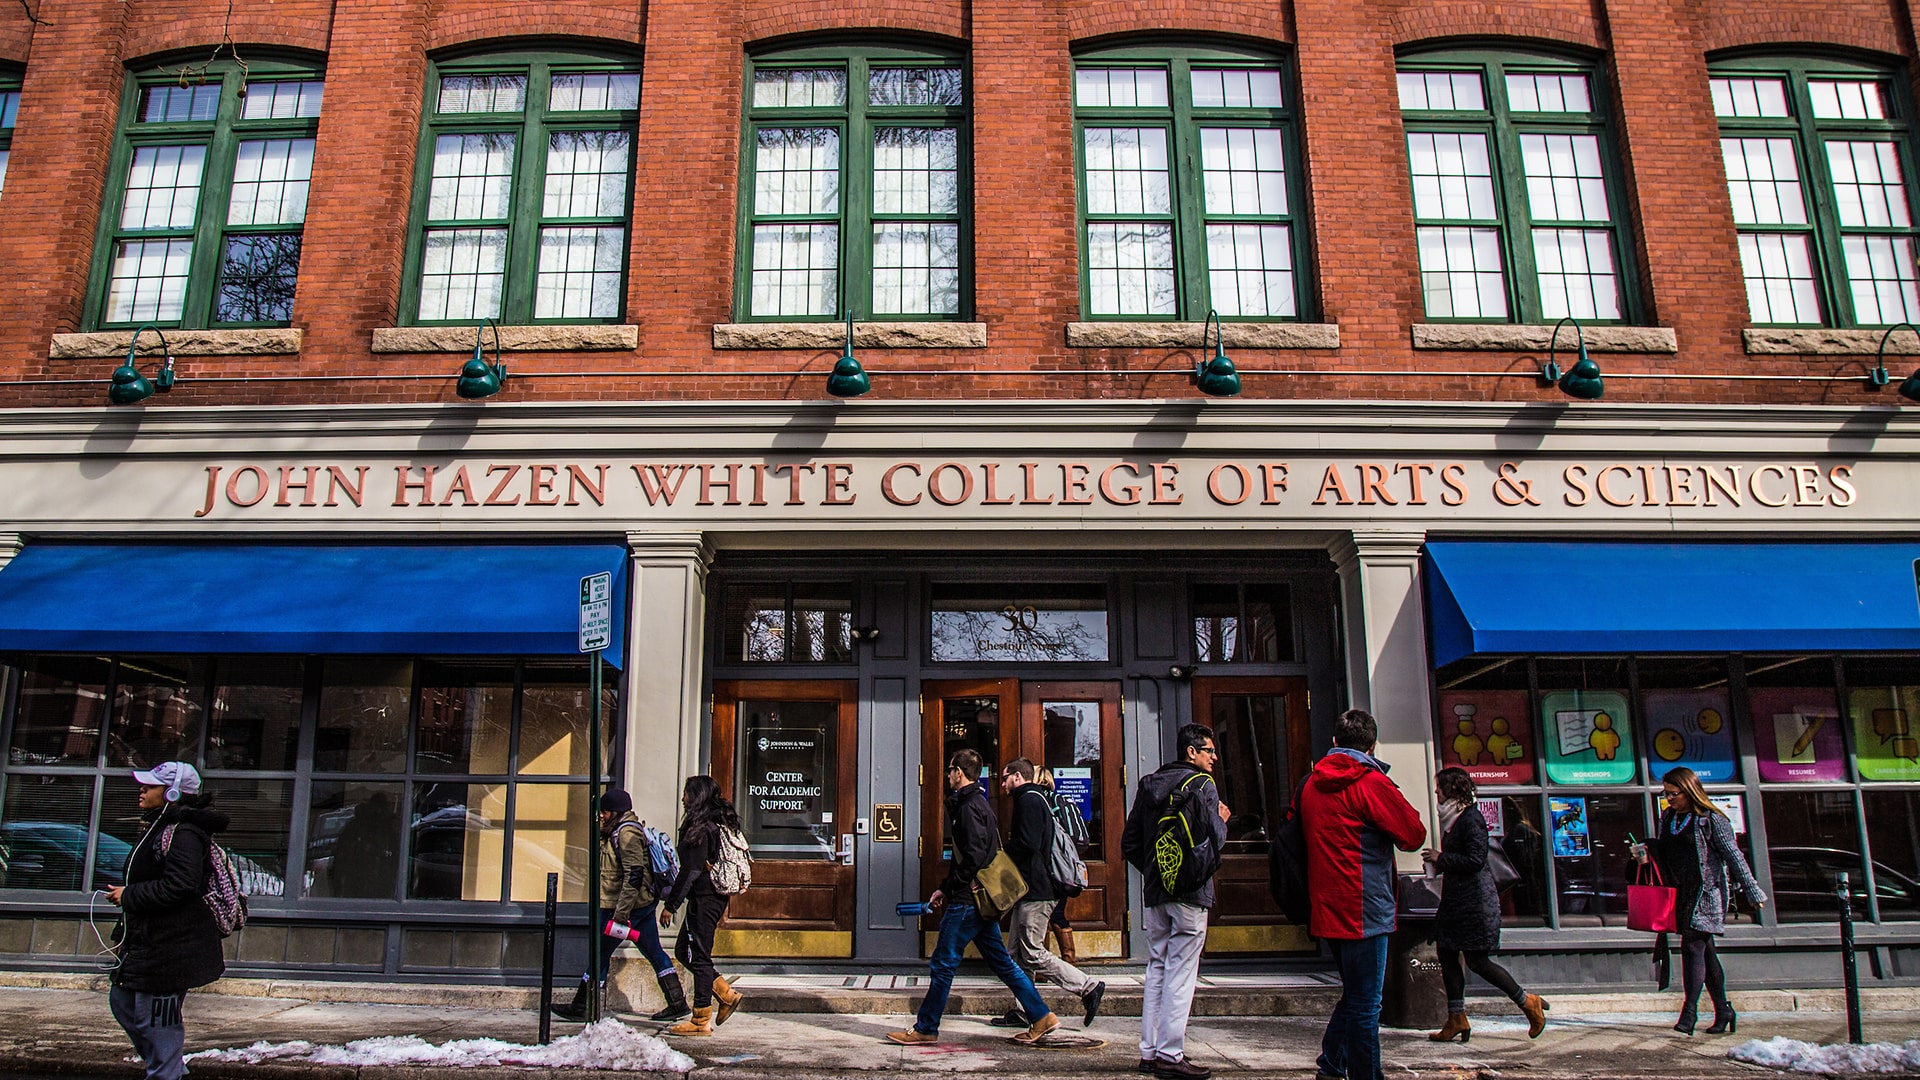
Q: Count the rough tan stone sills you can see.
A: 6